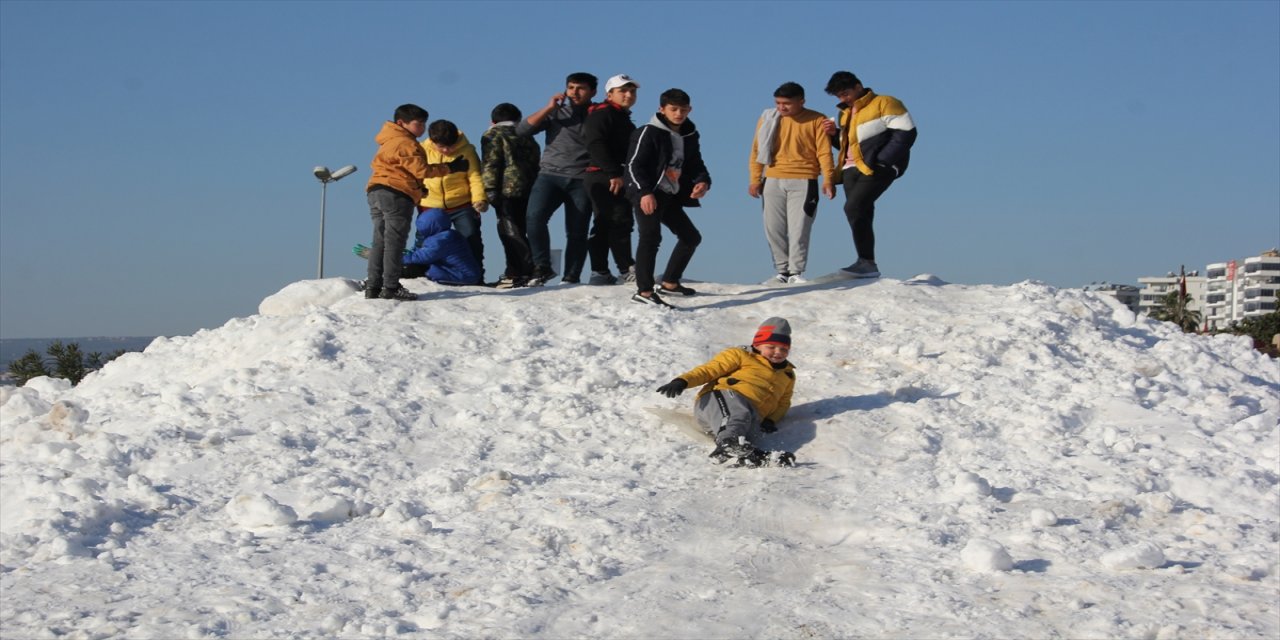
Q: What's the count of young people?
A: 10